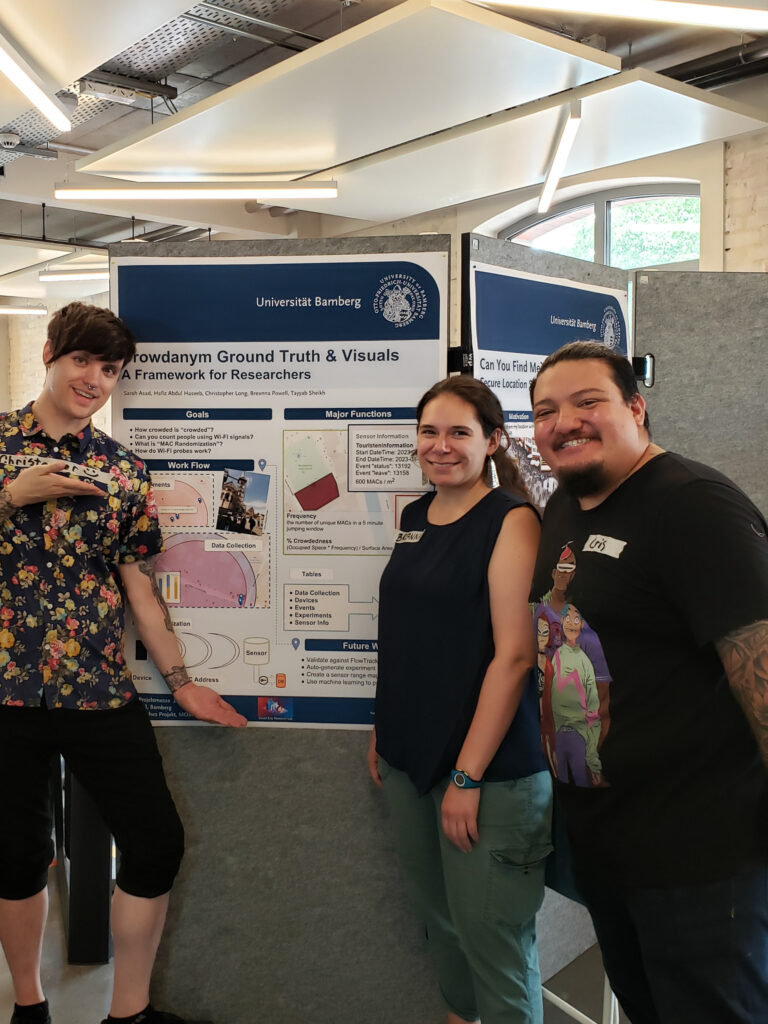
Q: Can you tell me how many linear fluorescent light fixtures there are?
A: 6